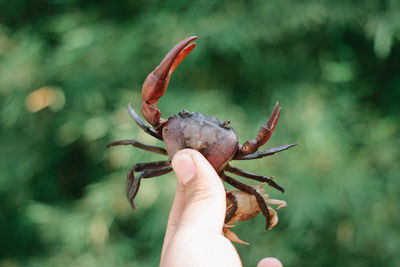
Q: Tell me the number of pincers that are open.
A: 2